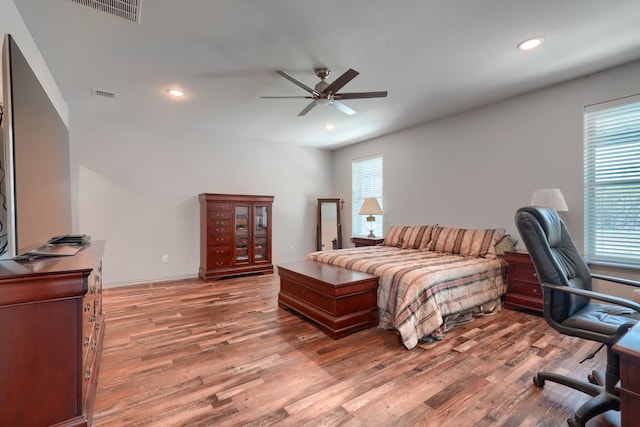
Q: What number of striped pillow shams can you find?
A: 2